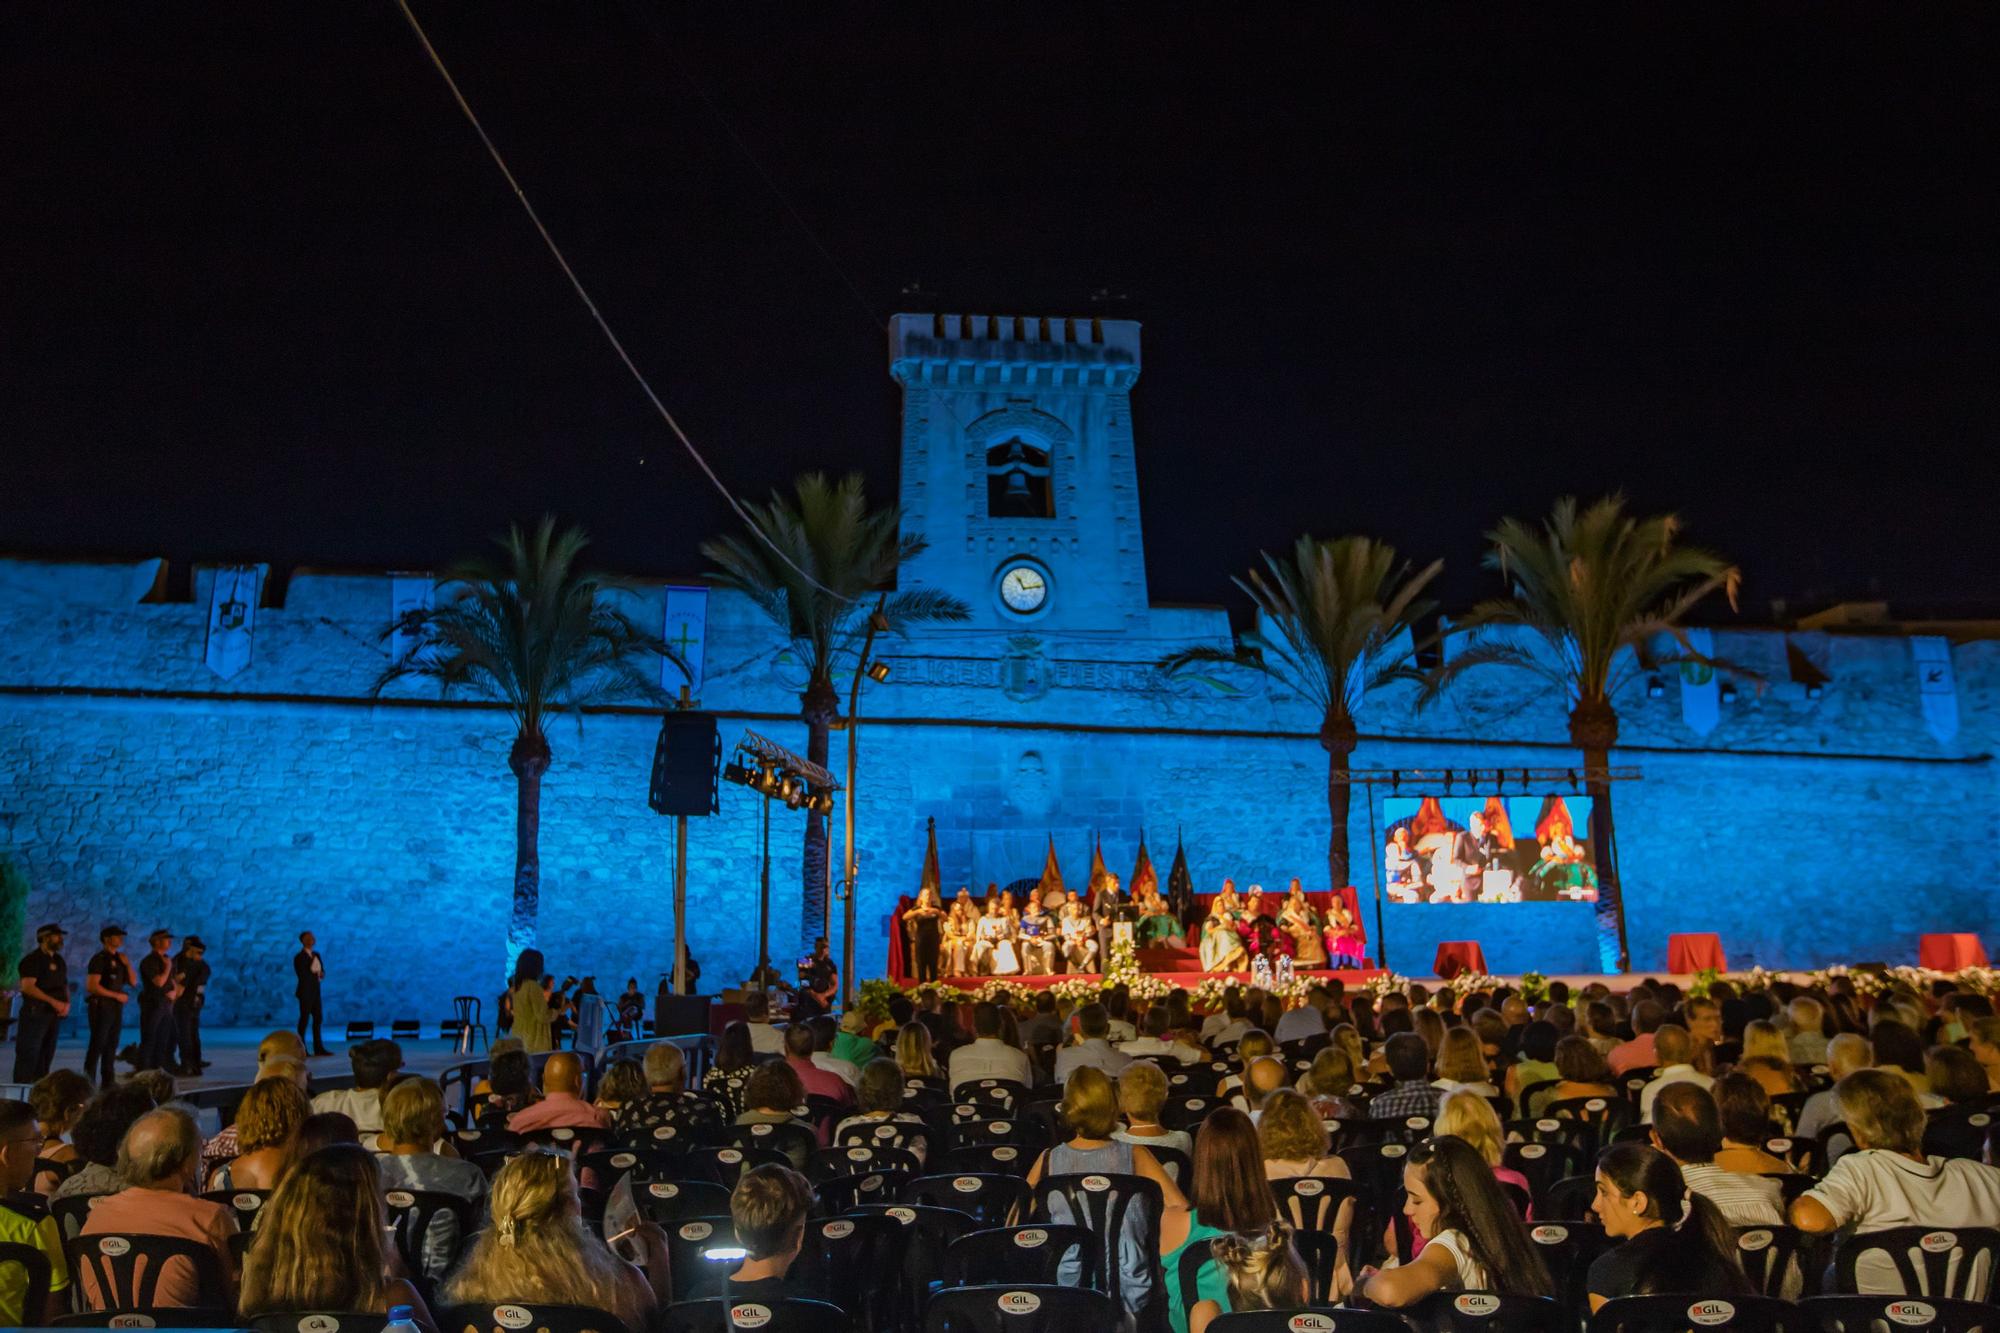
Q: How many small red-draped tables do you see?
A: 3